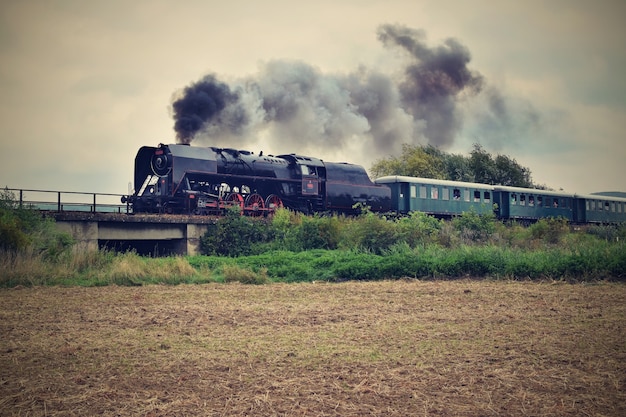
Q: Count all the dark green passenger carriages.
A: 3